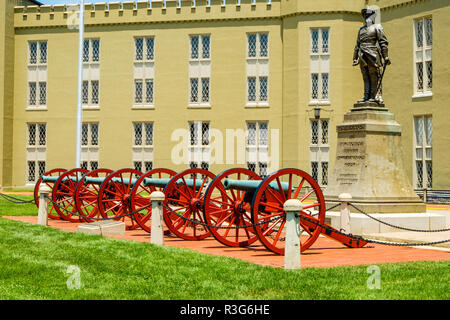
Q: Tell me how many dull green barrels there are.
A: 4